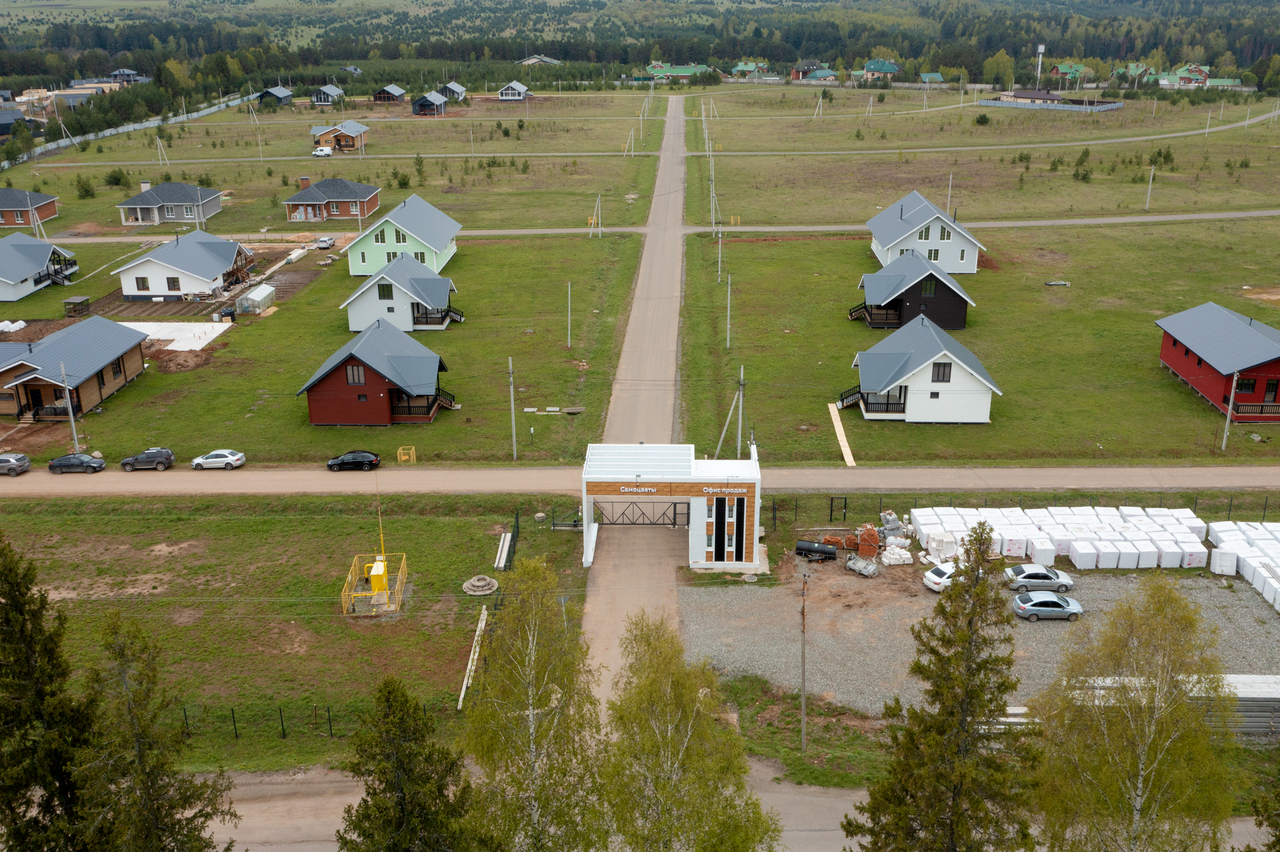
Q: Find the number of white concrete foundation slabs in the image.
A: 1